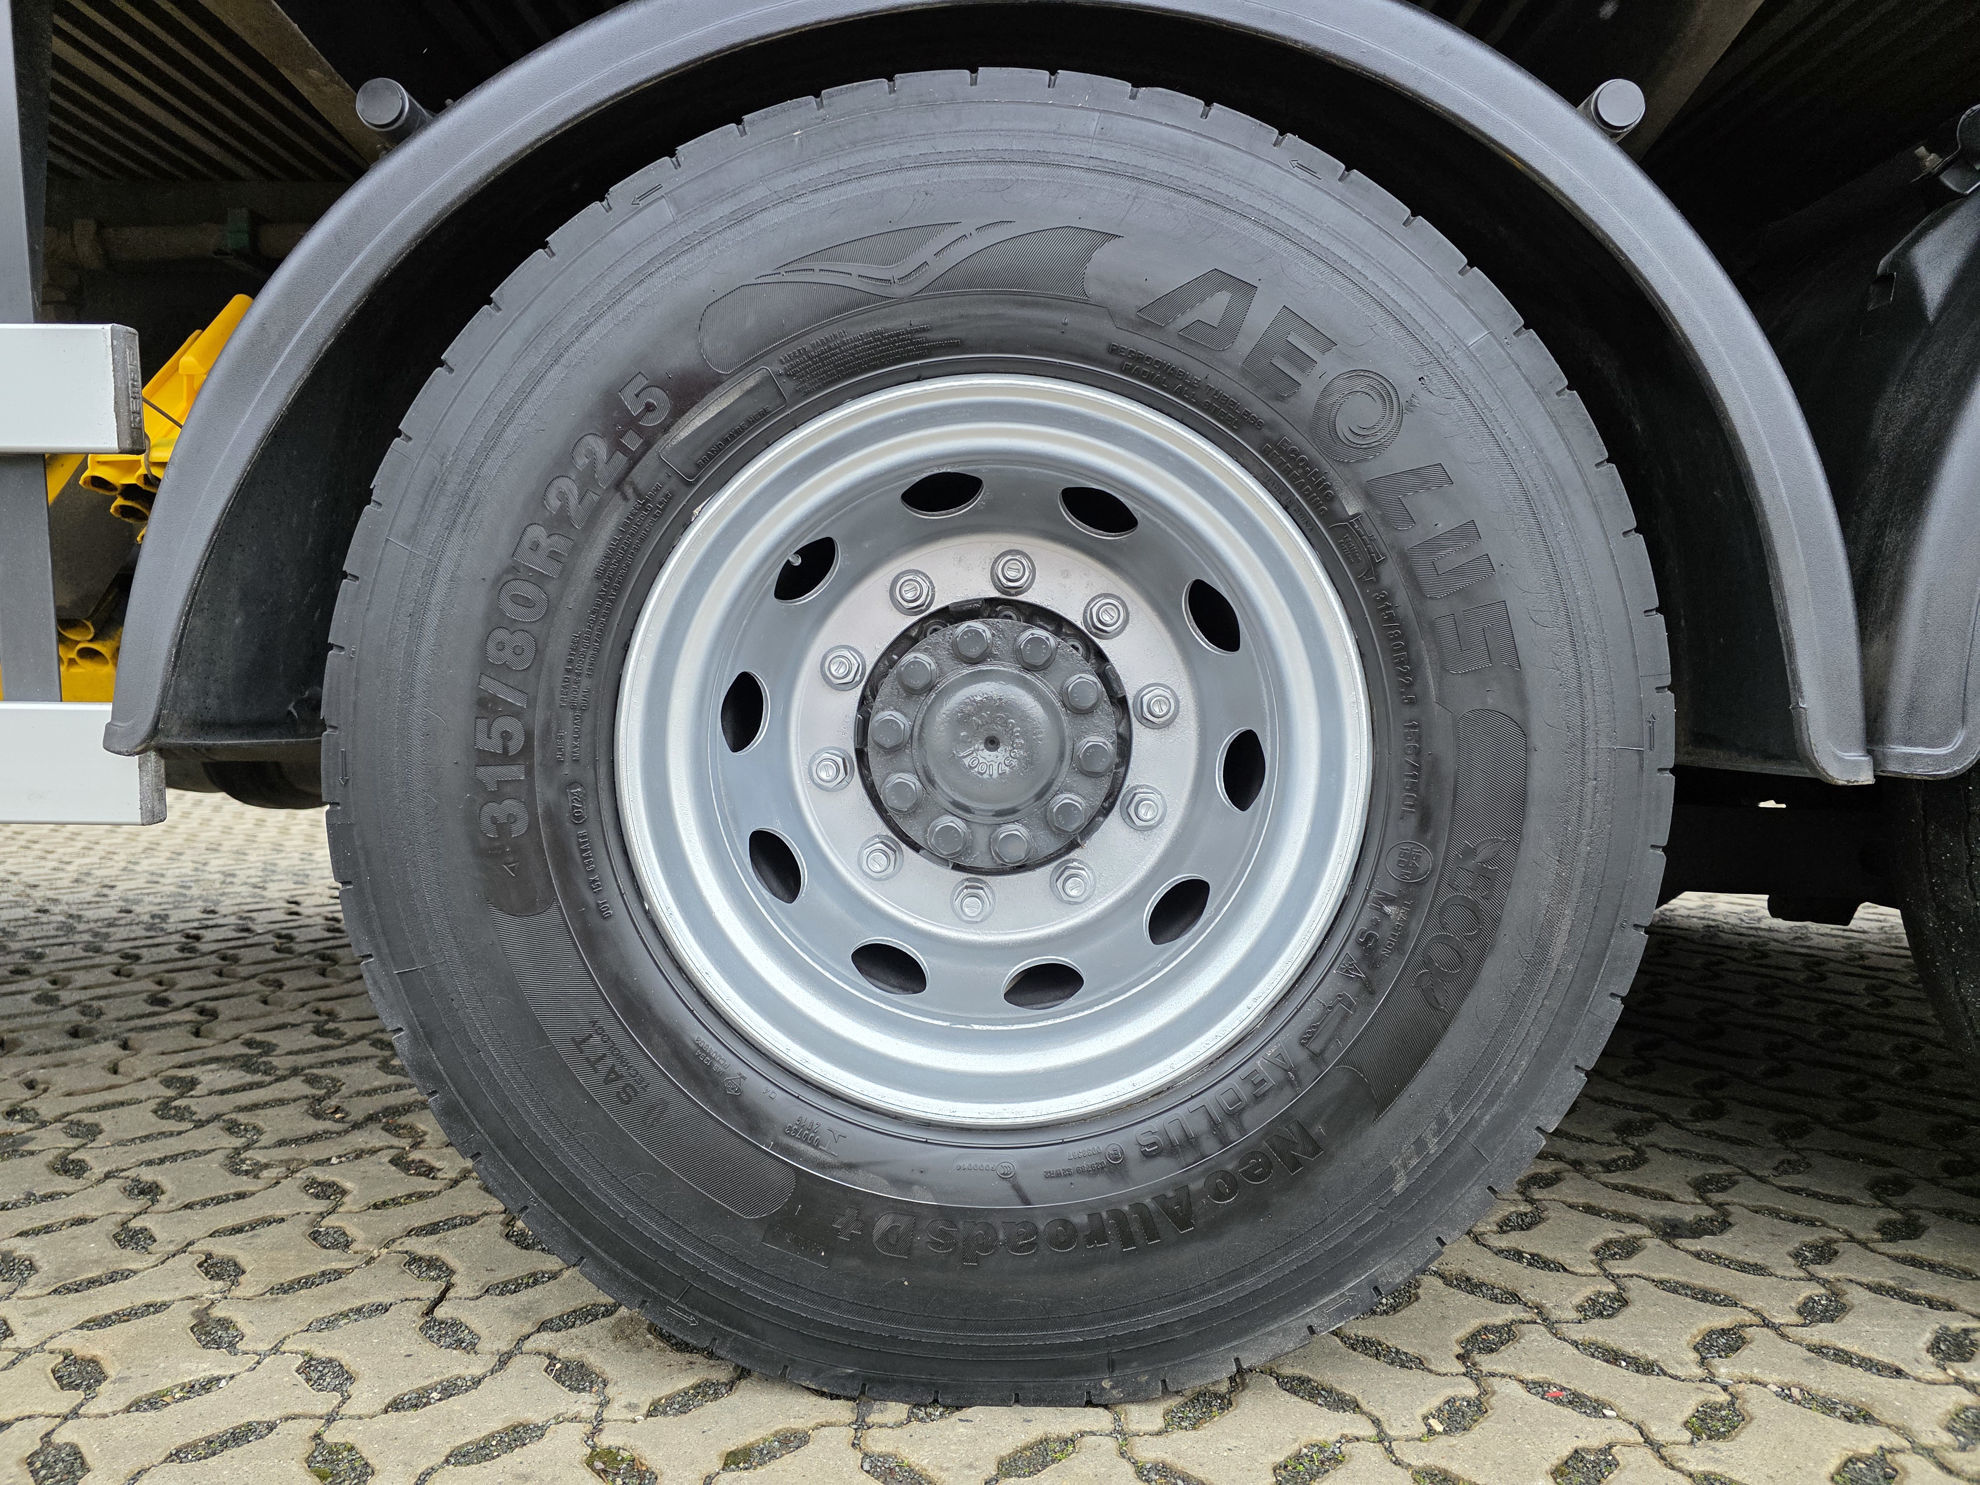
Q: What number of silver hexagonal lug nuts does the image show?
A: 10